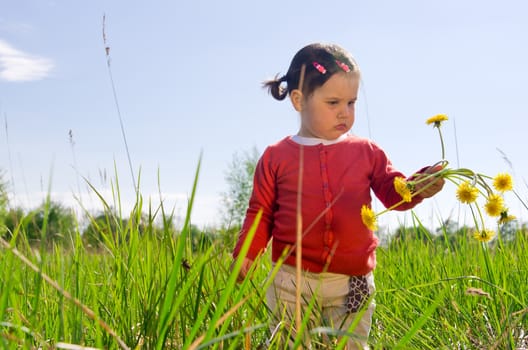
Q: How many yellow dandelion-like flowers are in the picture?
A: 8